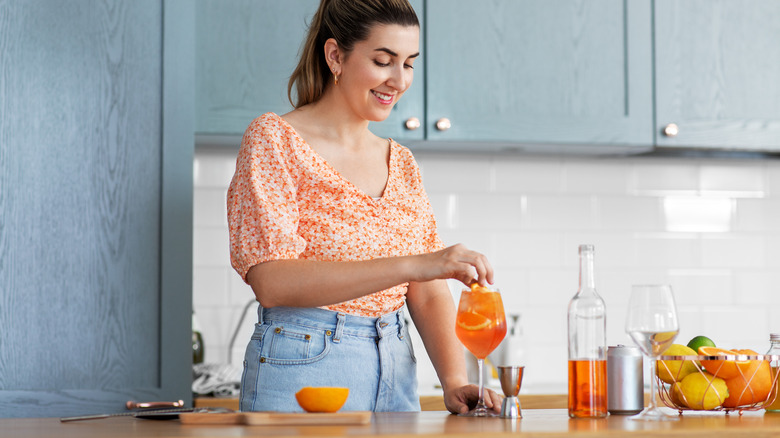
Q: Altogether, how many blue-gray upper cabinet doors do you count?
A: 3